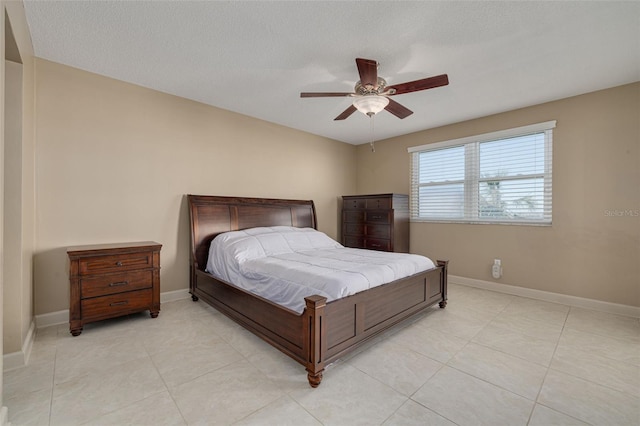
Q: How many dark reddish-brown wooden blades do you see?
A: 5